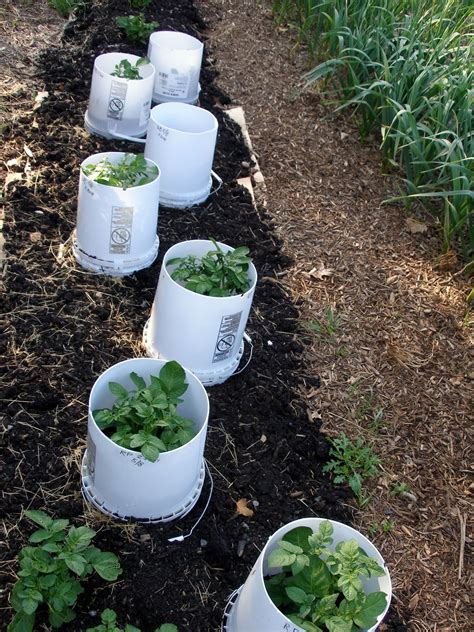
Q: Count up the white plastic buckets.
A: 7